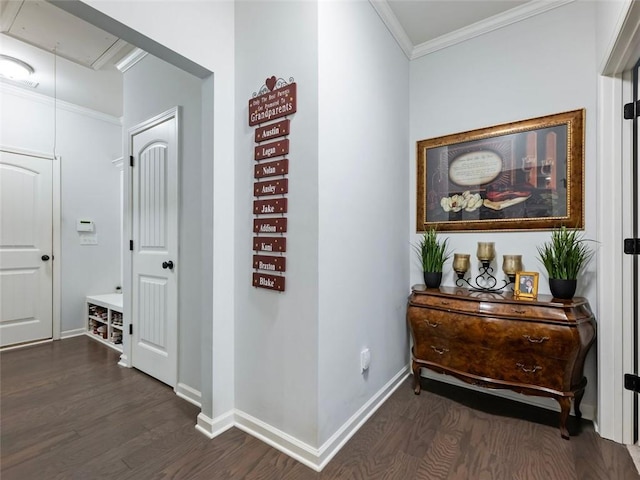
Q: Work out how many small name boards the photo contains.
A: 9